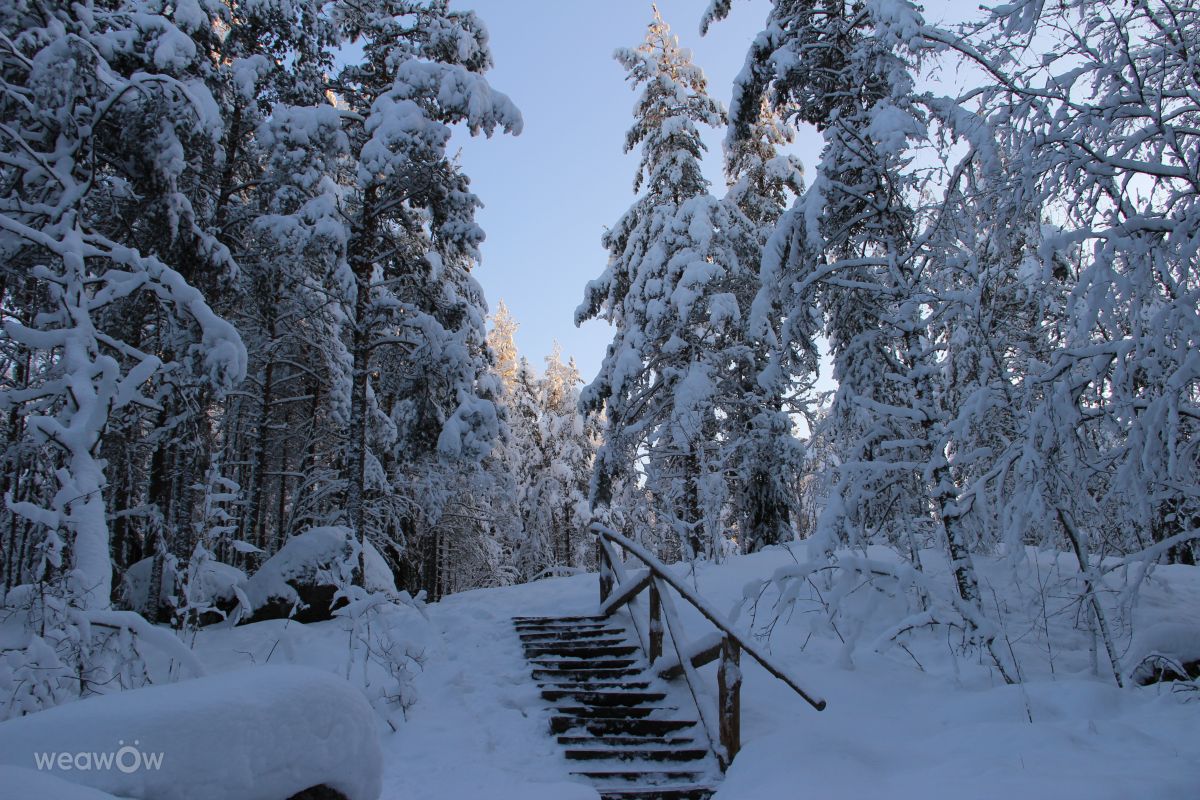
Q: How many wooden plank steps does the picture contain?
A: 15